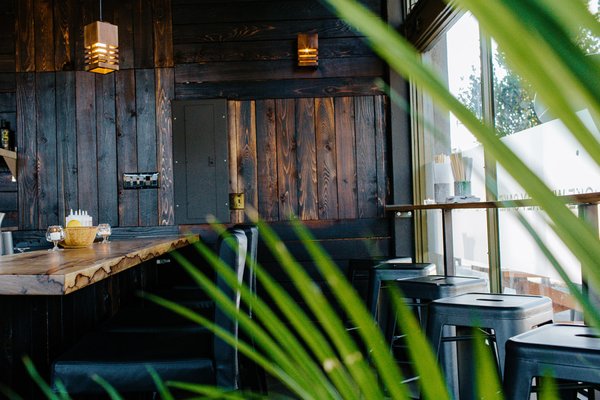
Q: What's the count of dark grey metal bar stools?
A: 5